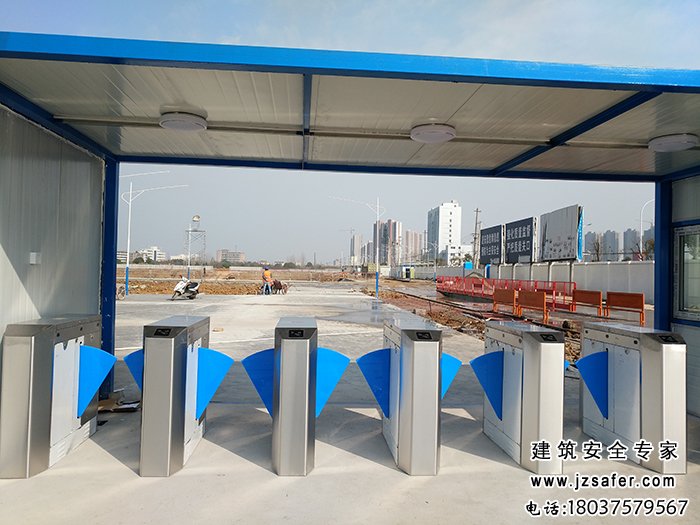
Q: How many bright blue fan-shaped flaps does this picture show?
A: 10